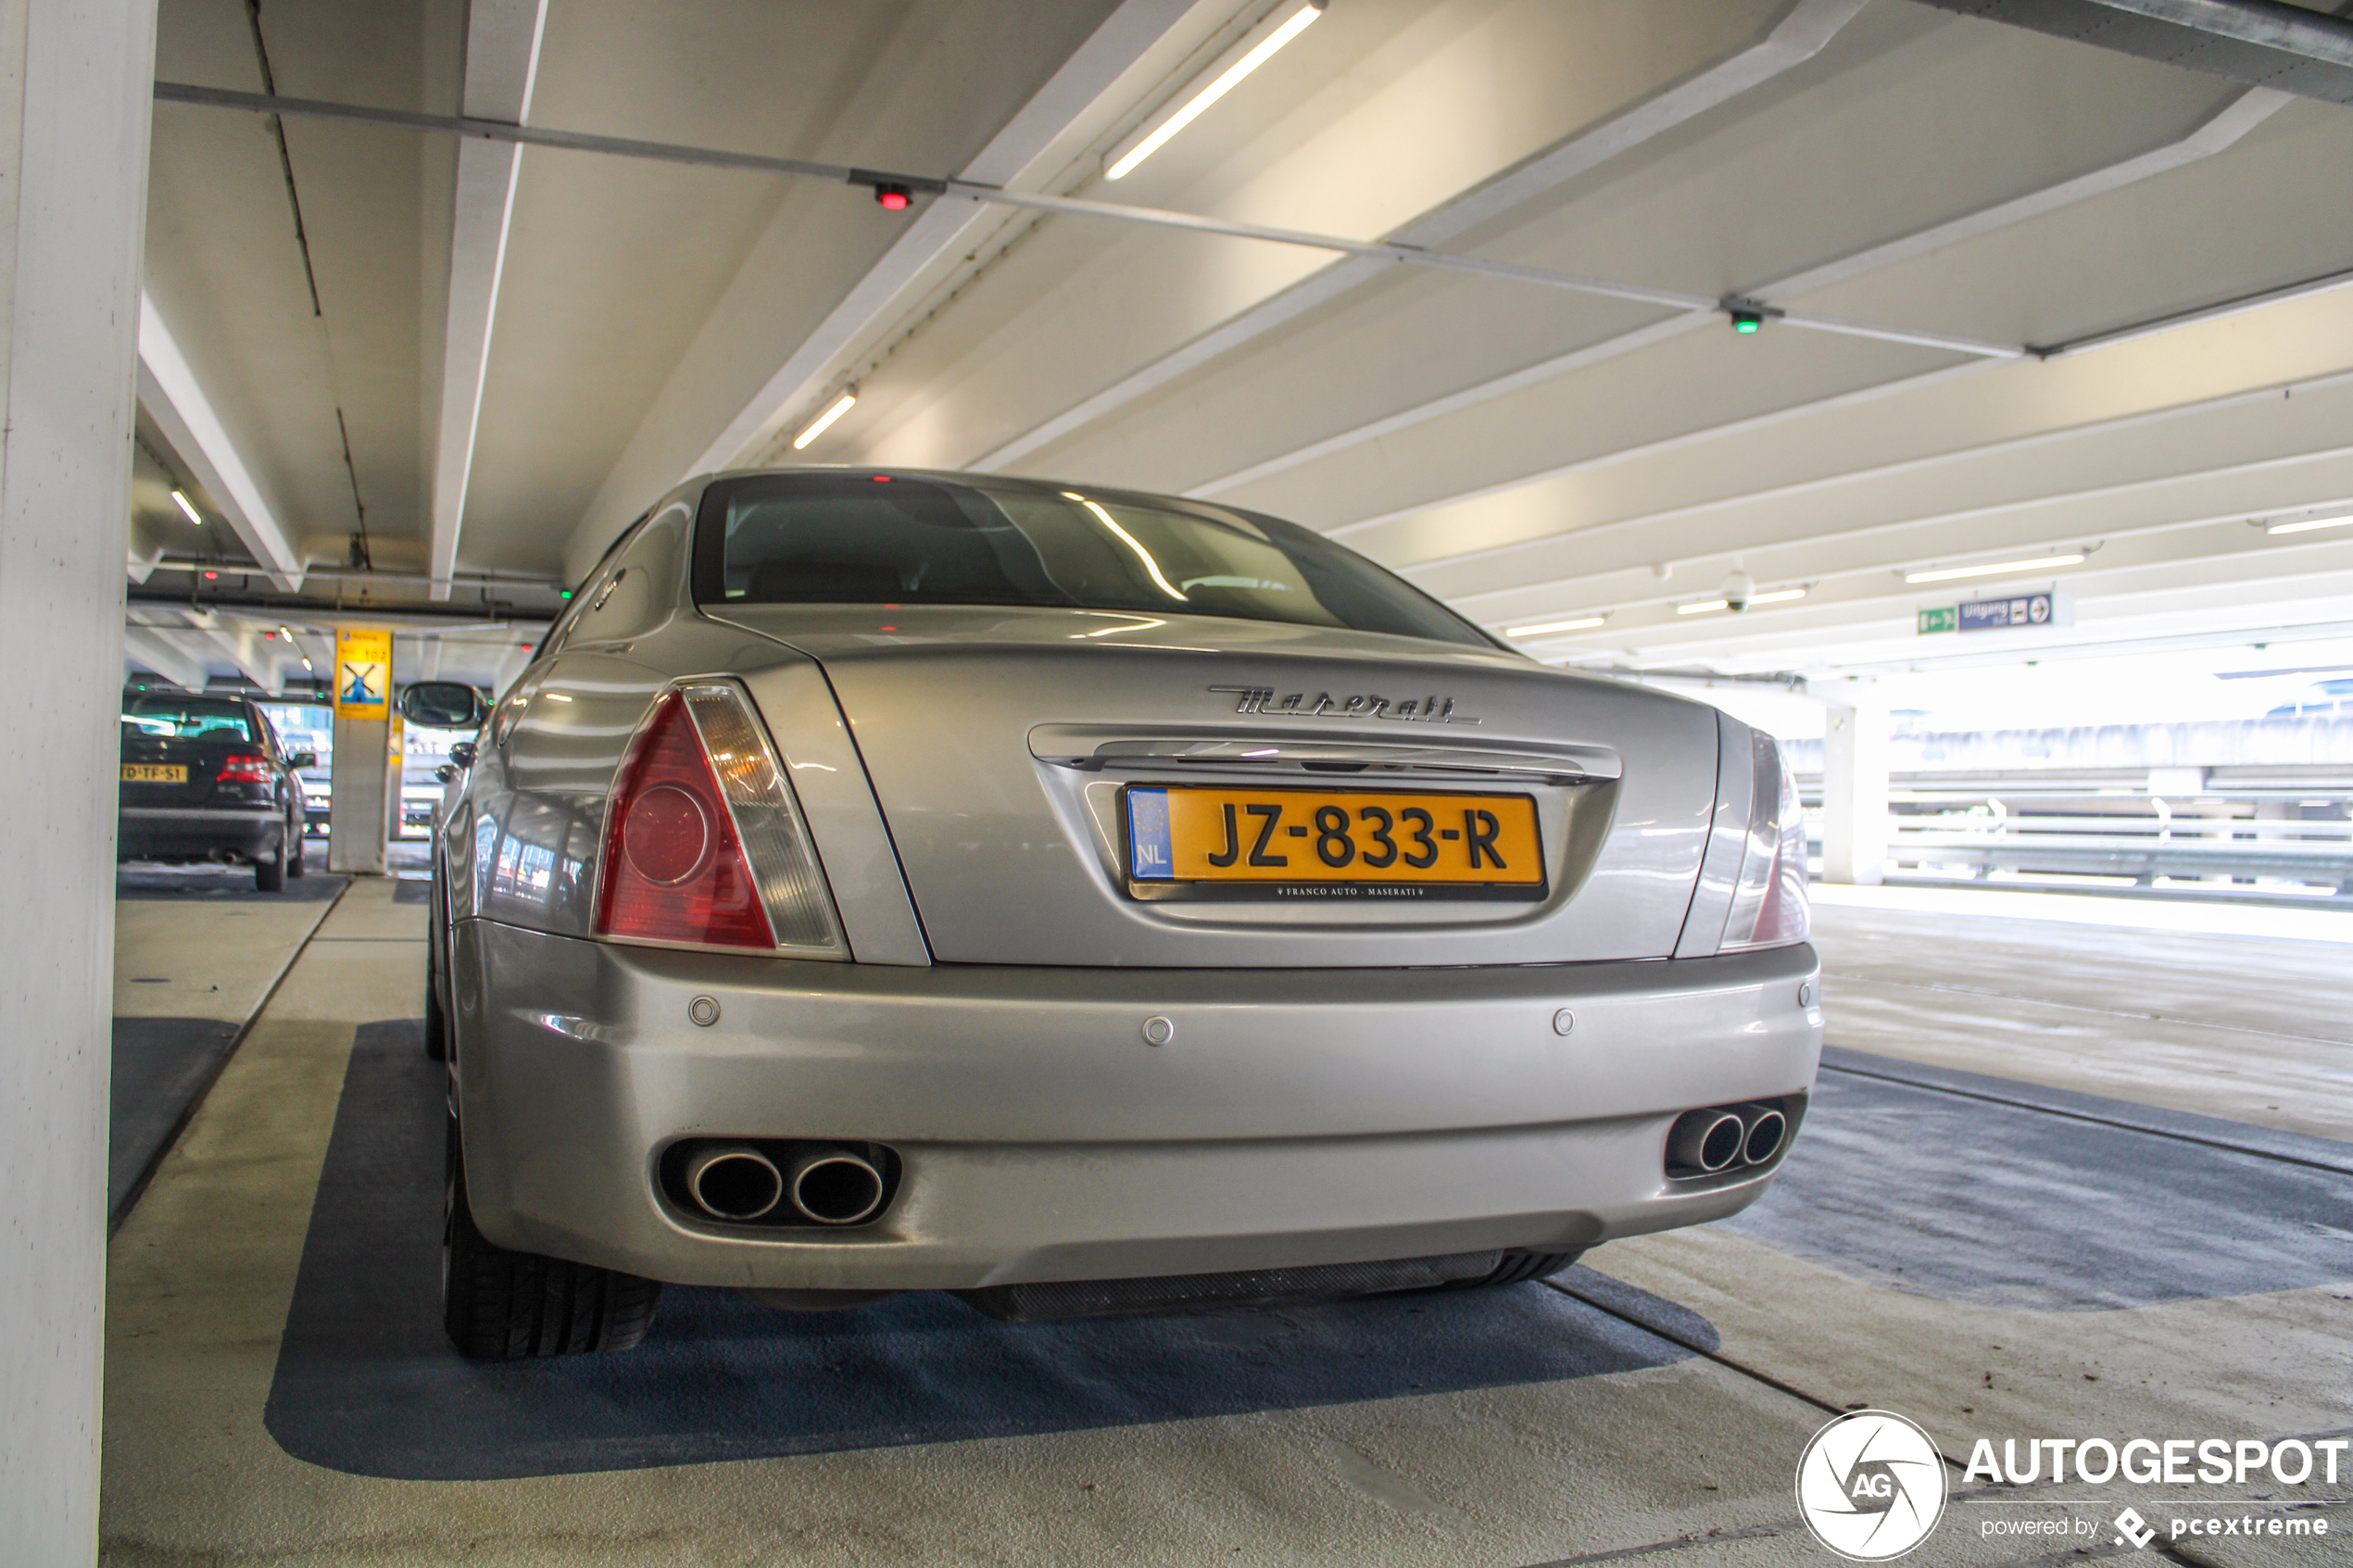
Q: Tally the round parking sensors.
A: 4